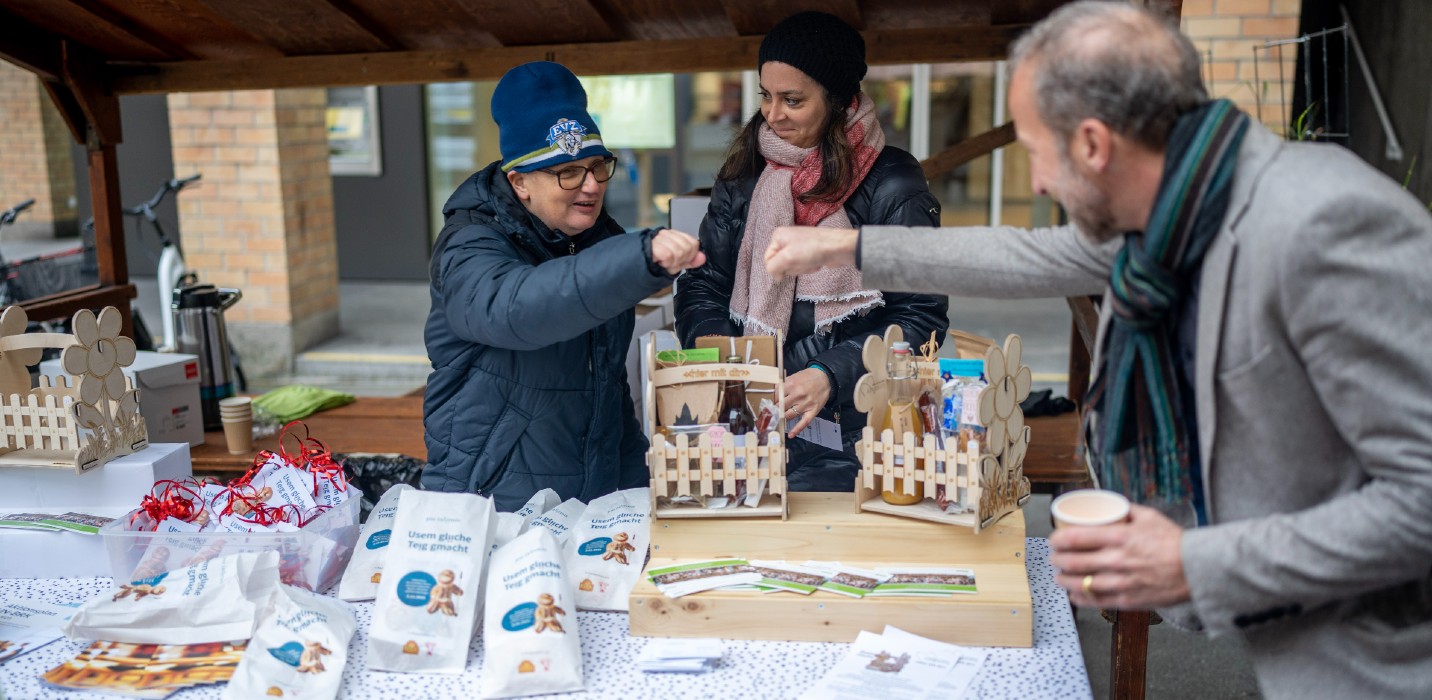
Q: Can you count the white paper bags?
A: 9